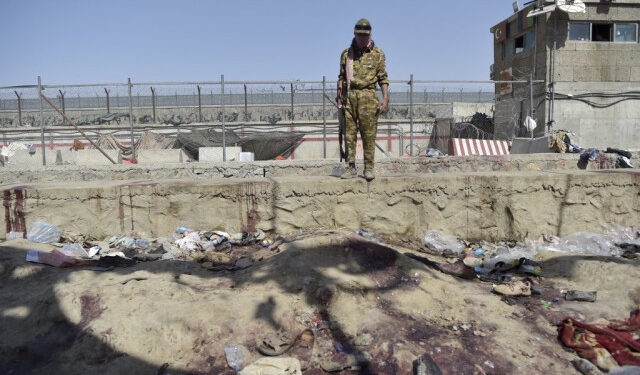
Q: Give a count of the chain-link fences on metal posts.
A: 1